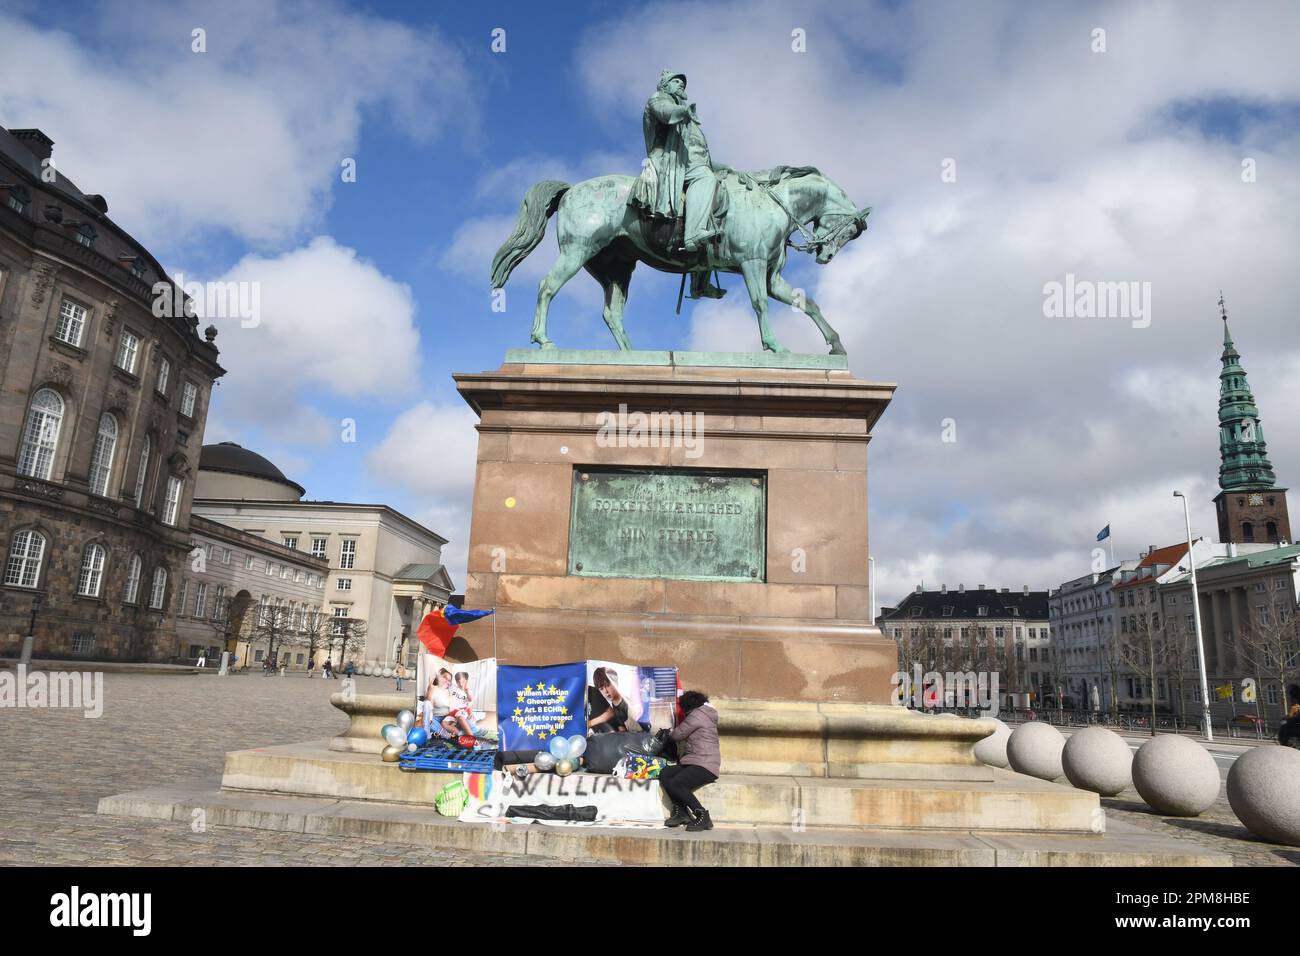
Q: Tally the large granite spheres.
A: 5